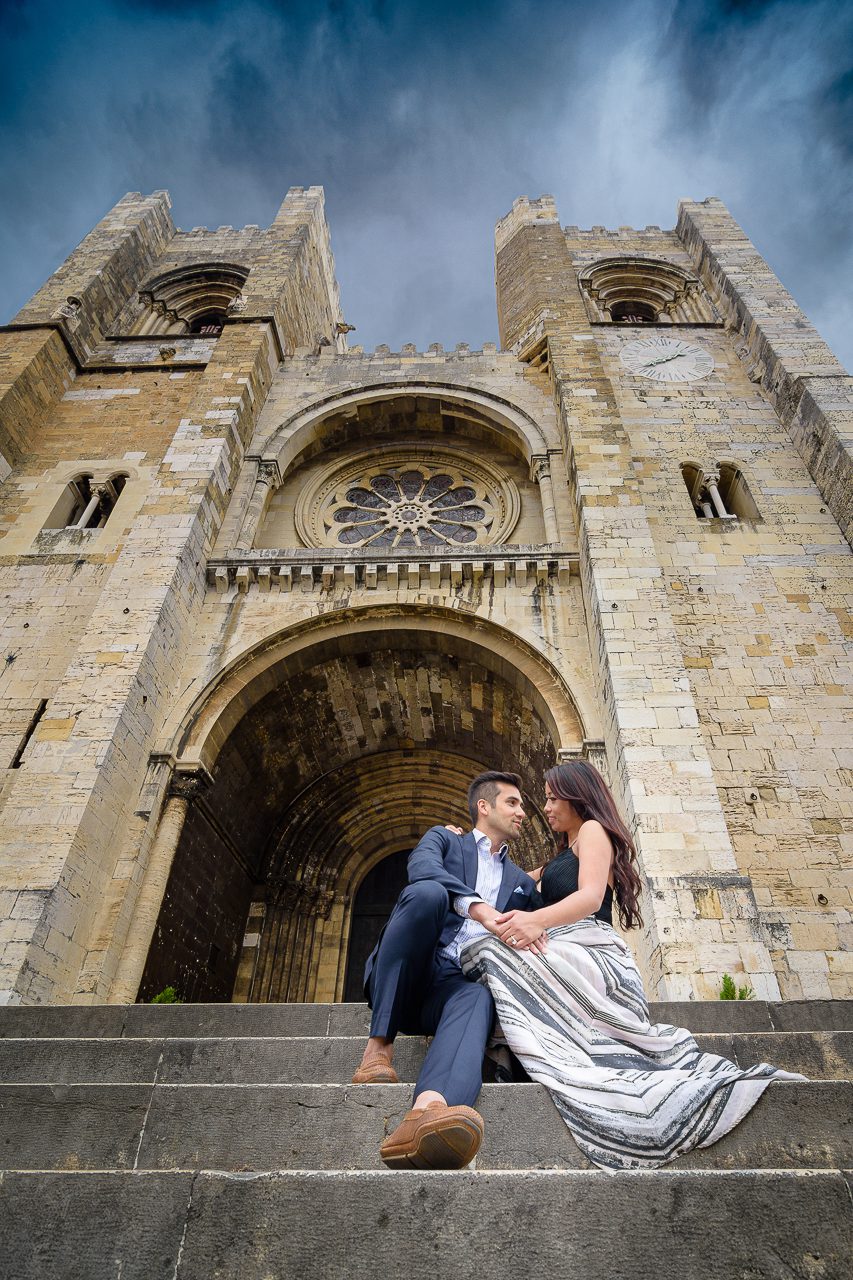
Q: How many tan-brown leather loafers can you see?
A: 2